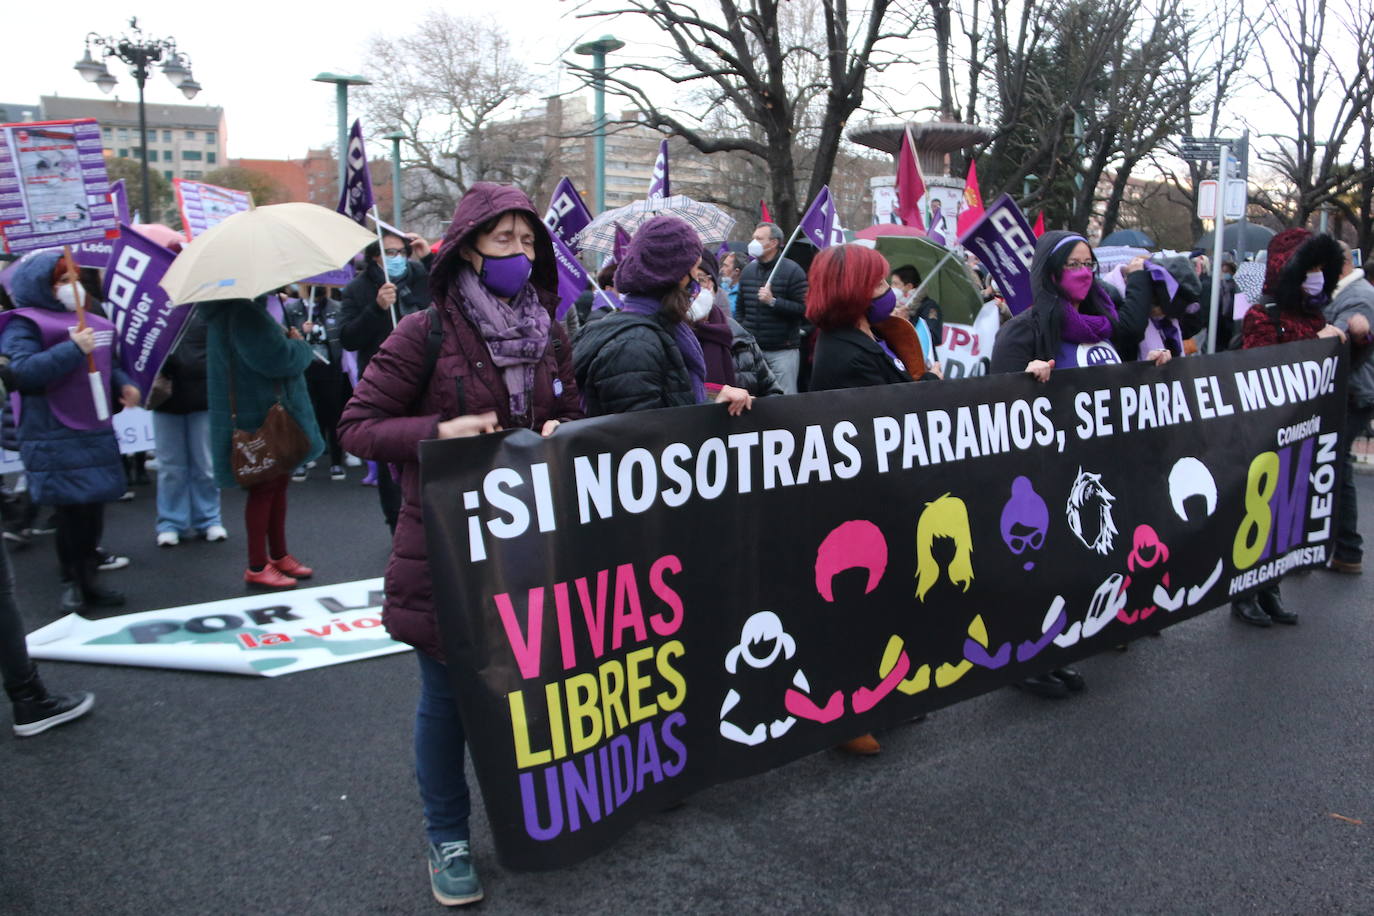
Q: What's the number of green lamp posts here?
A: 3